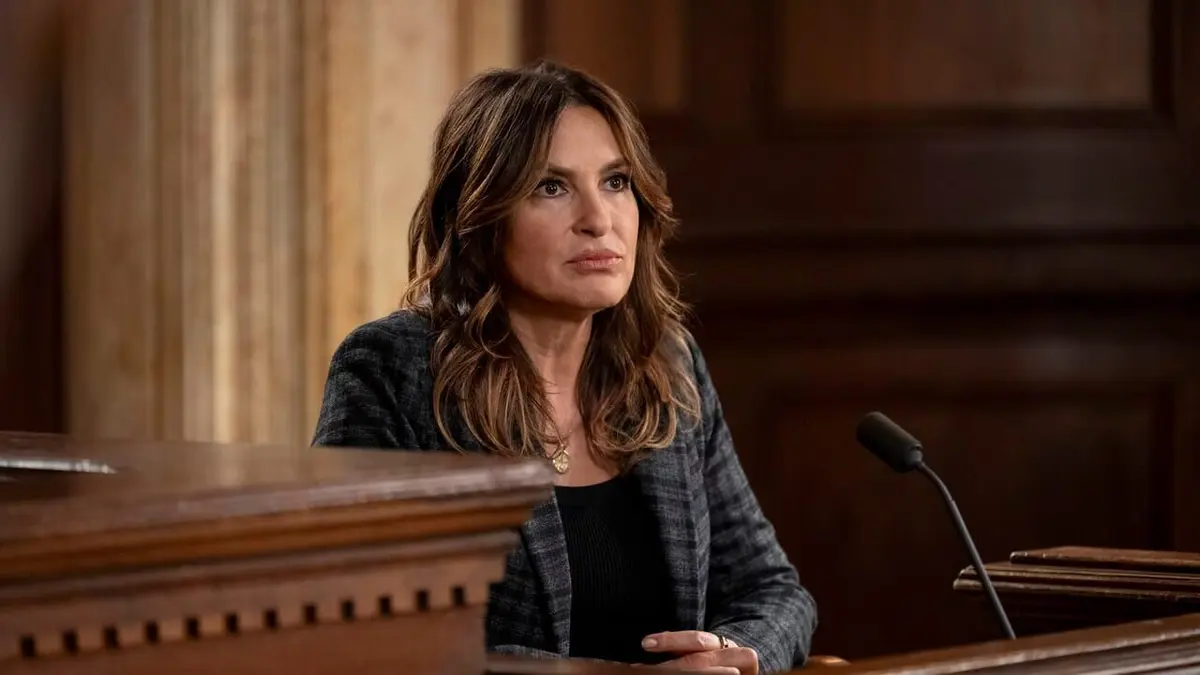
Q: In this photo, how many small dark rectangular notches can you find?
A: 12